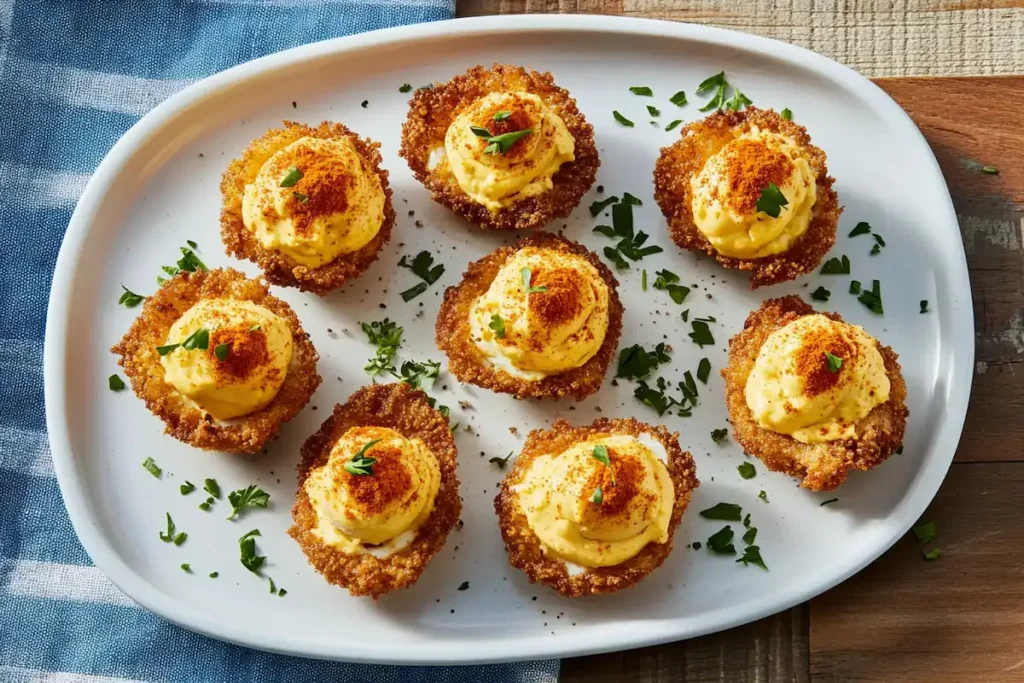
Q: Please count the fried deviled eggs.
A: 8